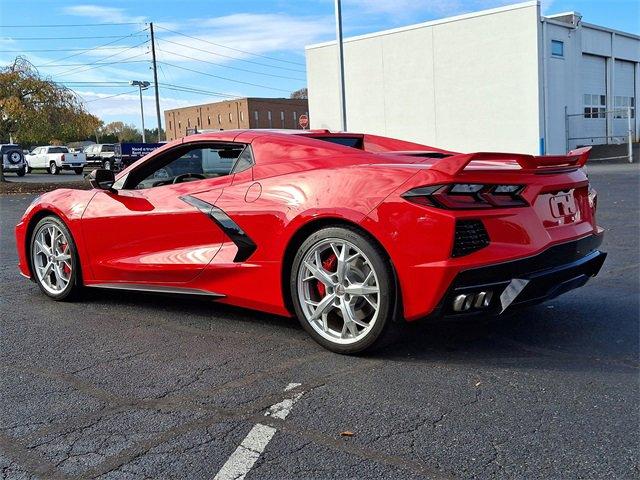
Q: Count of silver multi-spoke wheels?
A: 2